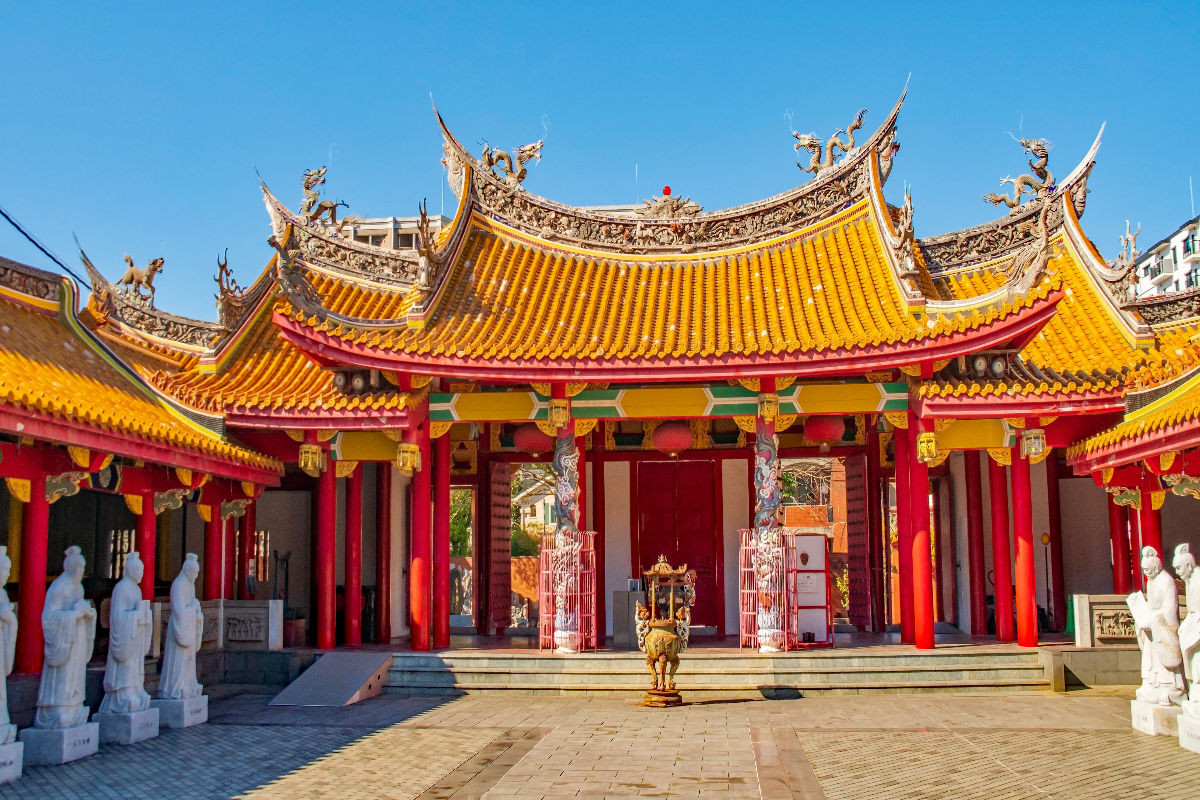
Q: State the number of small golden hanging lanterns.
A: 6